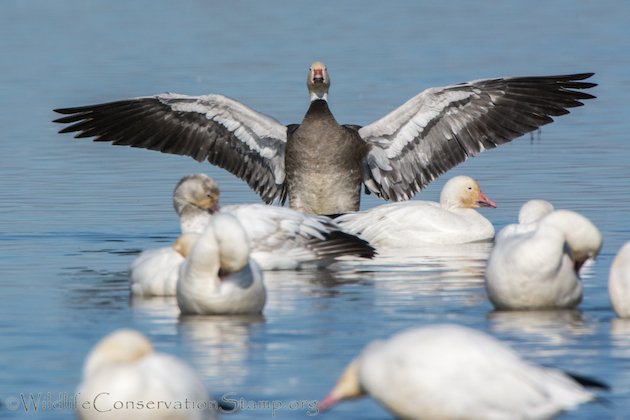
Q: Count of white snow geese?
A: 9